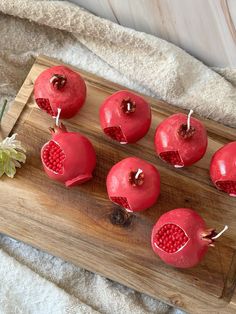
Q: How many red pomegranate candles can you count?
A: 7